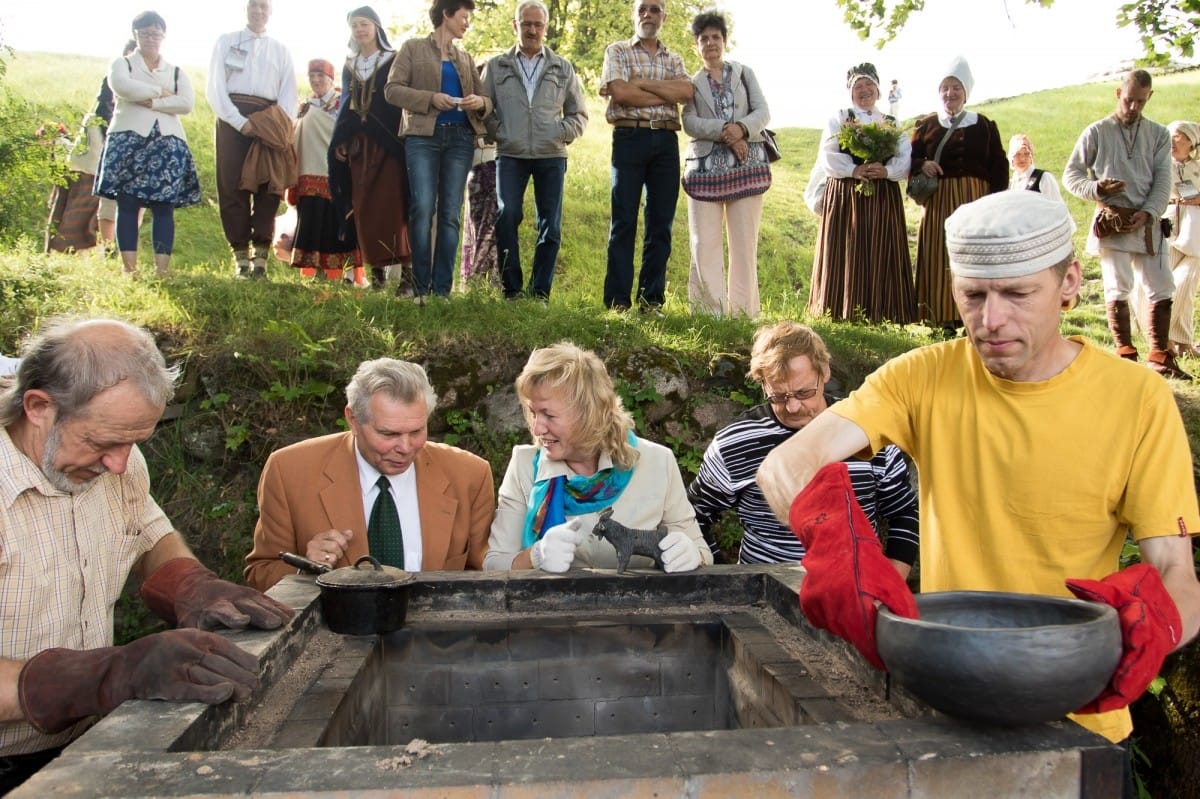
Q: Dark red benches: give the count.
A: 0